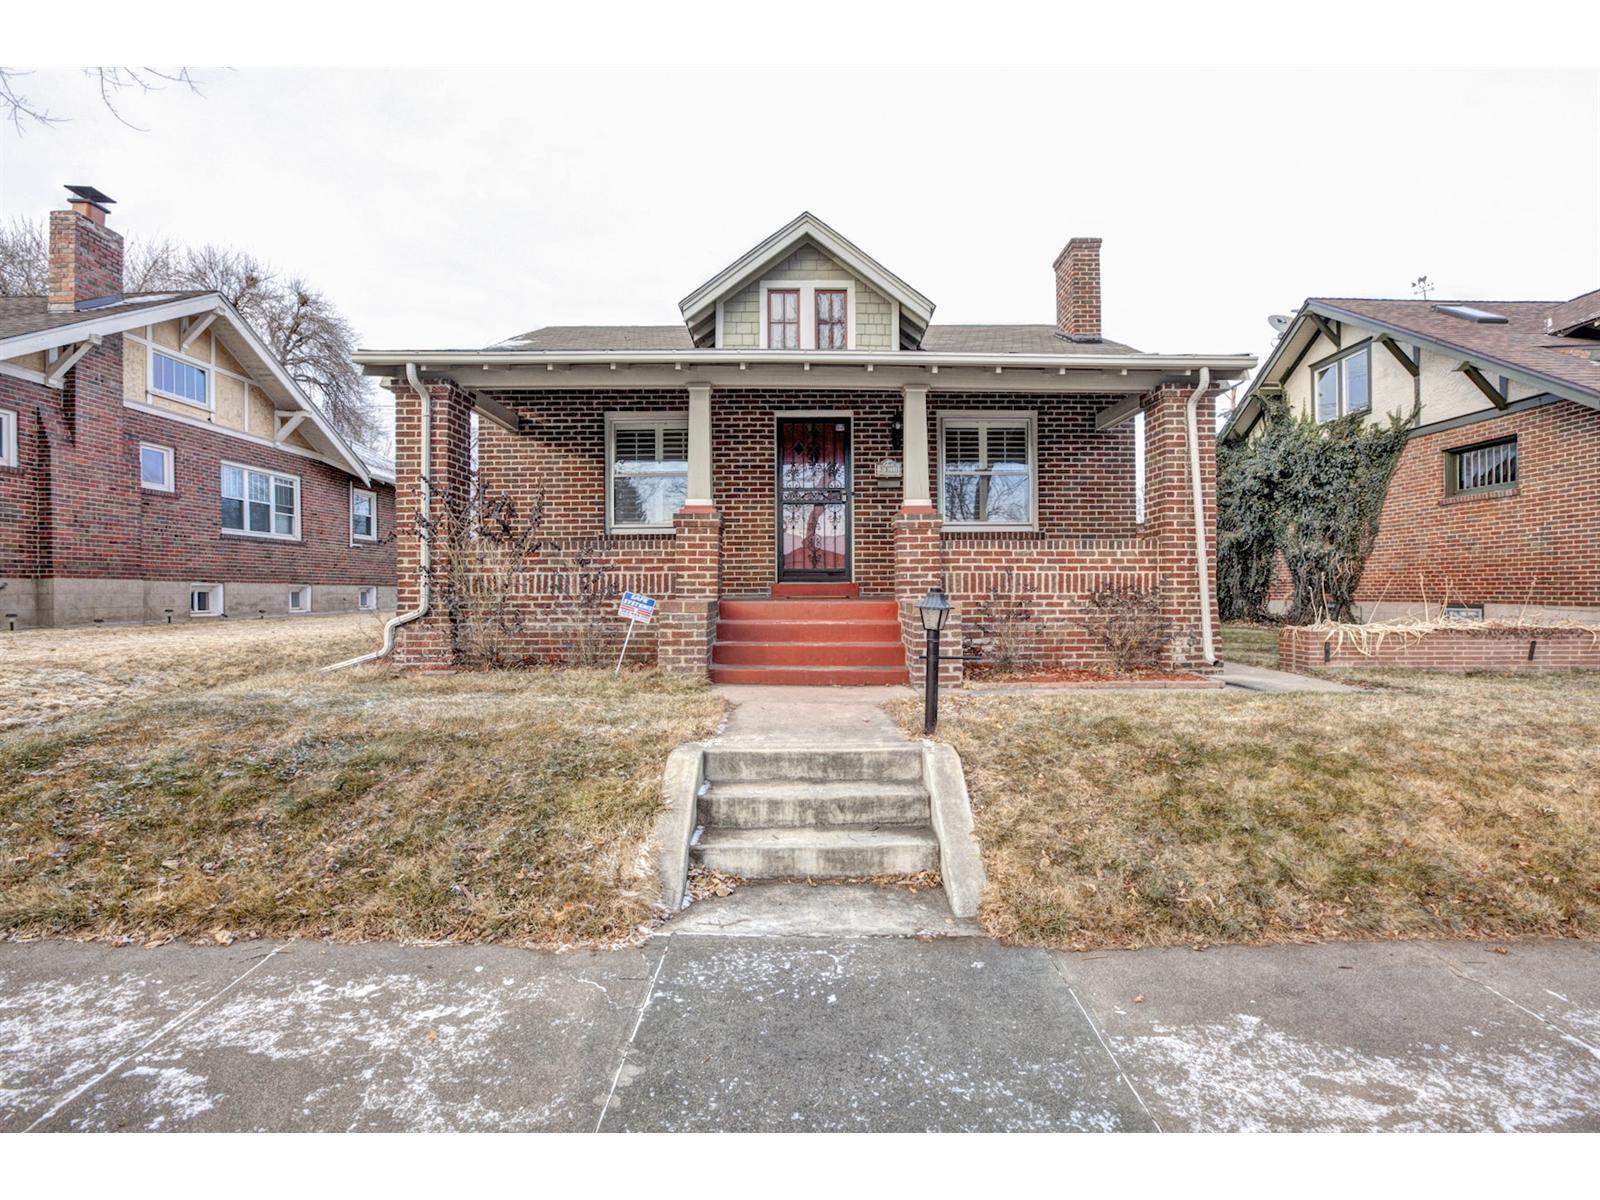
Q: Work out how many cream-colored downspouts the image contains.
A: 2